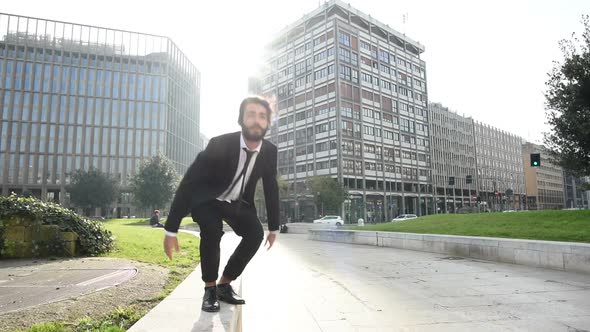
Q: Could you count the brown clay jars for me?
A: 0